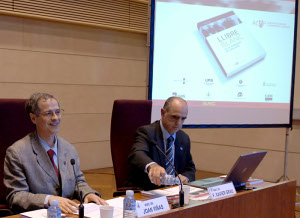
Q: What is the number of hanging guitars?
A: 0